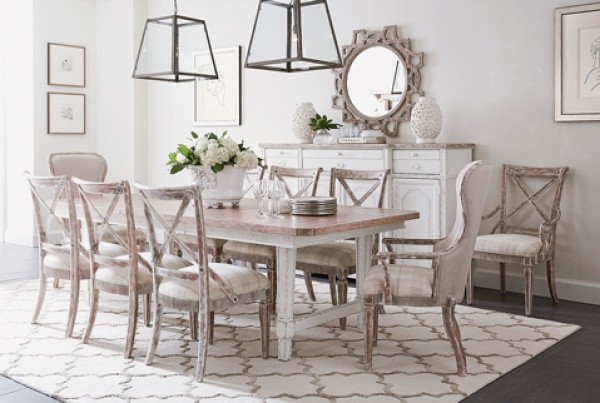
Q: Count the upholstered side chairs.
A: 6